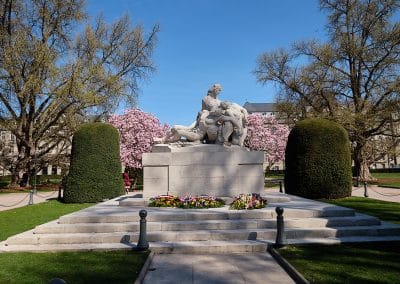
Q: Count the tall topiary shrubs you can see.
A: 2